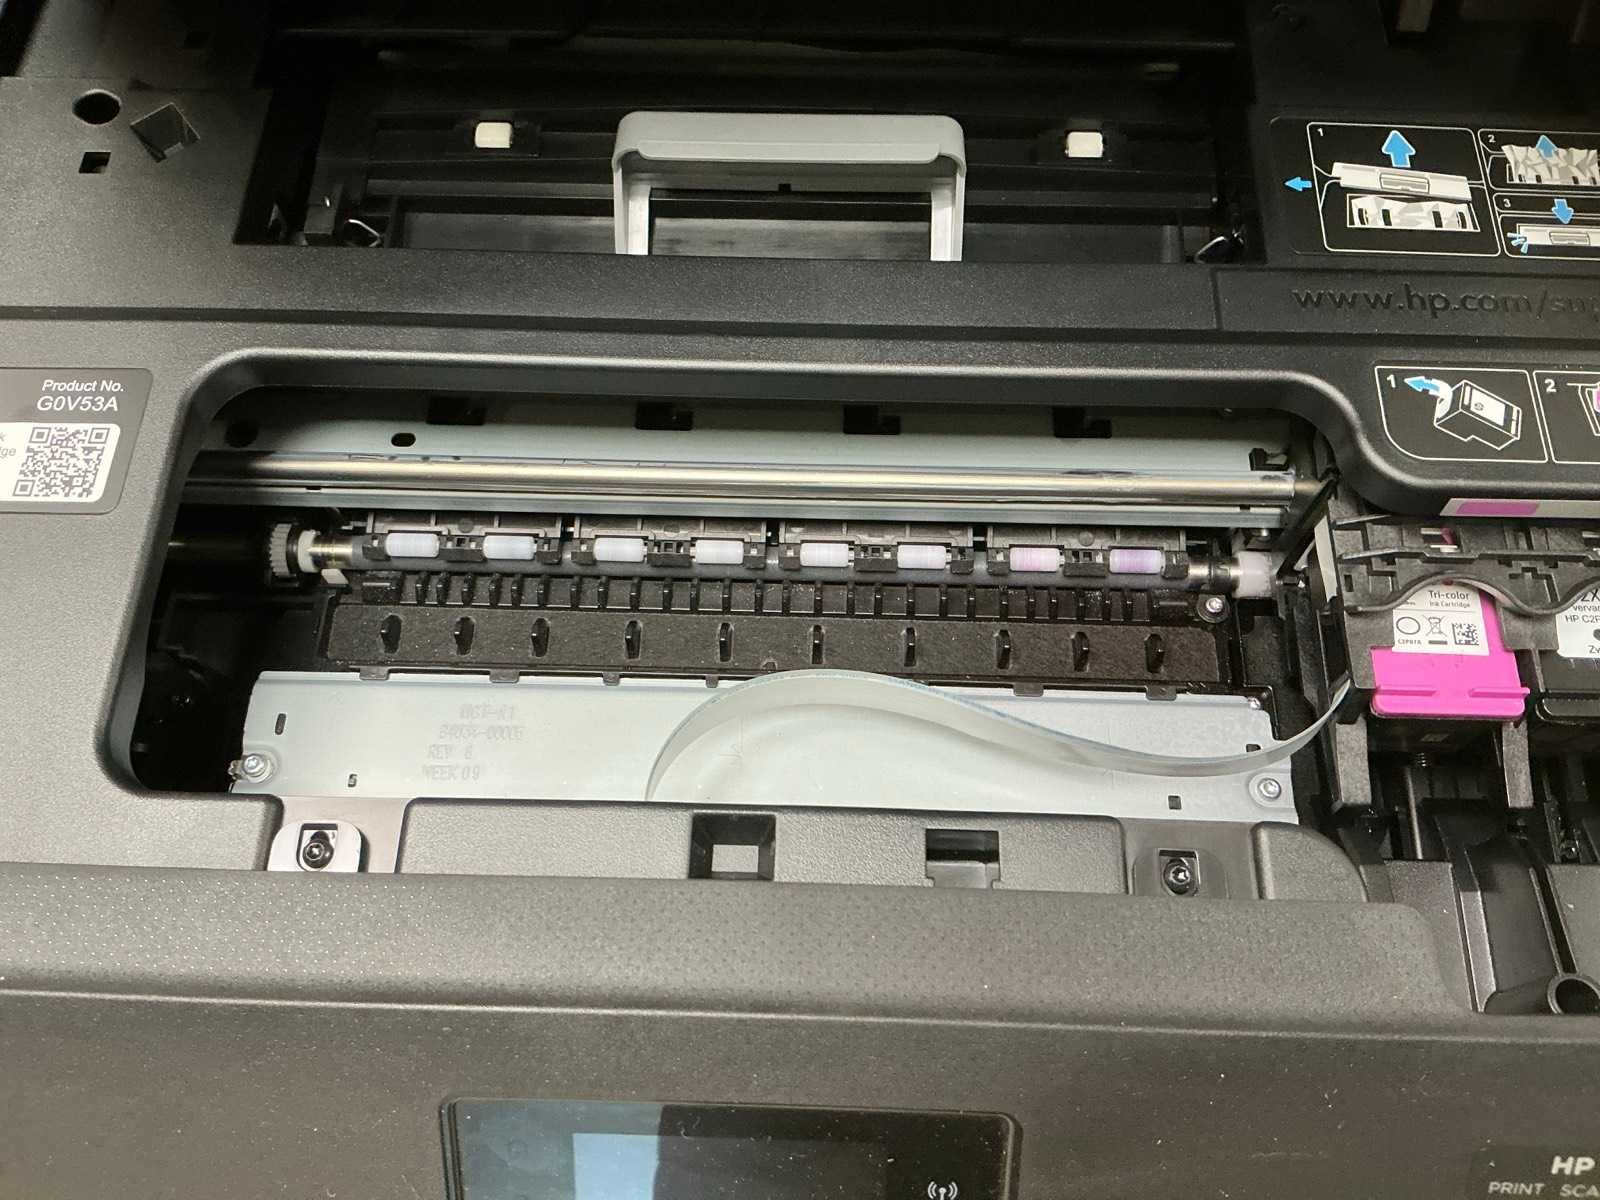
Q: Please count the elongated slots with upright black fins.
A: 10